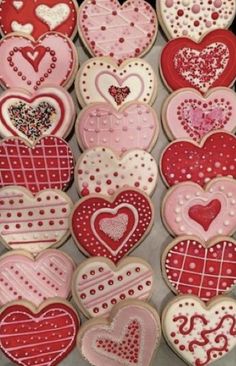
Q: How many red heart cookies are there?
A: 7